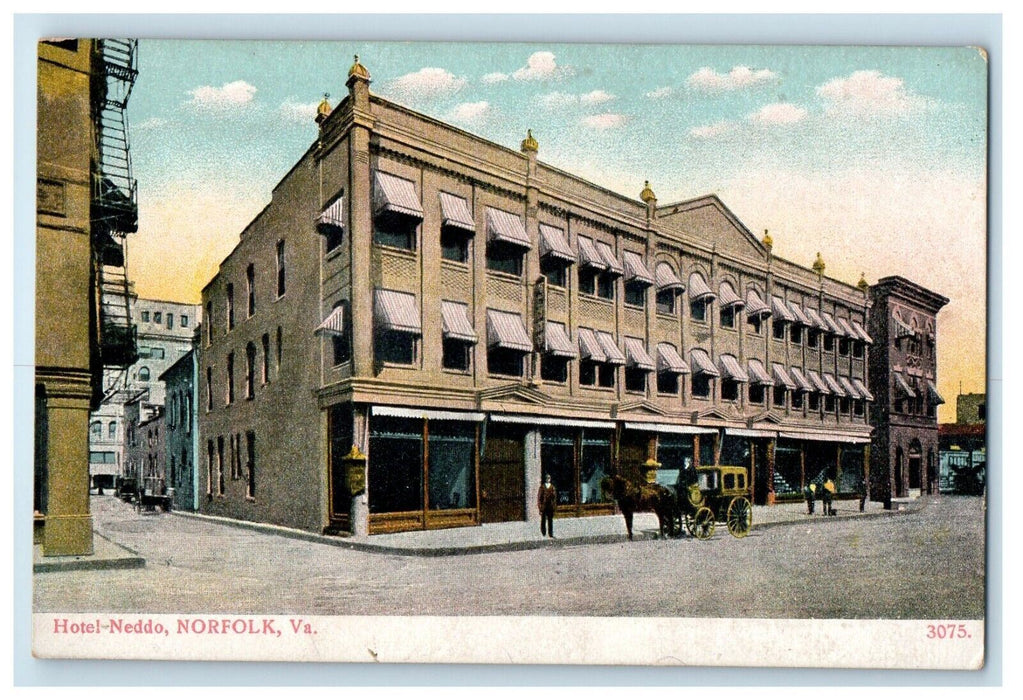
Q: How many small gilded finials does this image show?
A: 7